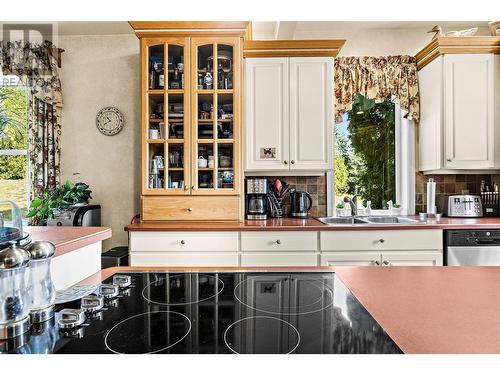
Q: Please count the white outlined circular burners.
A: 4